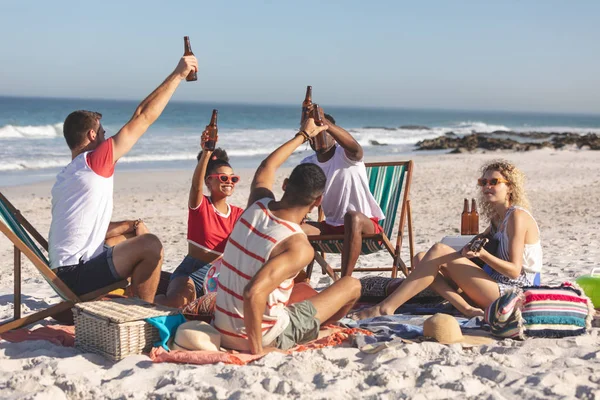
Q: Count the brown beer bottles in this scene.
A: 6